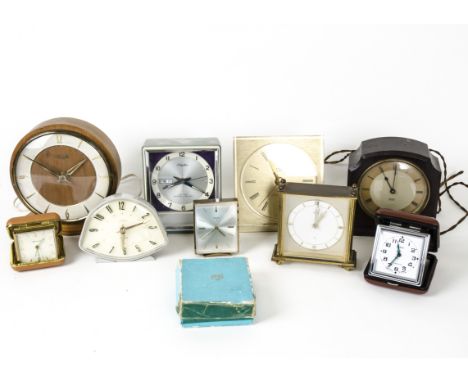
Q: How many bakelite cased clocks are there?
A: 1